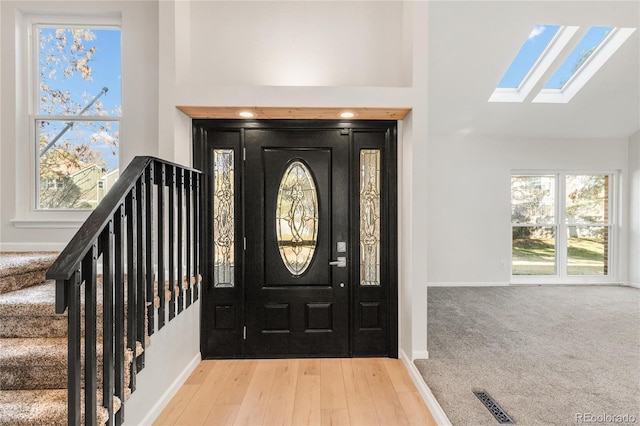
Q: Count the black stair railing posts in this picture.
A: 12